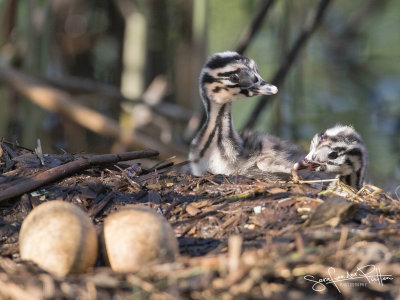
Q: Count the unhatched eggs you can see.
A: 2